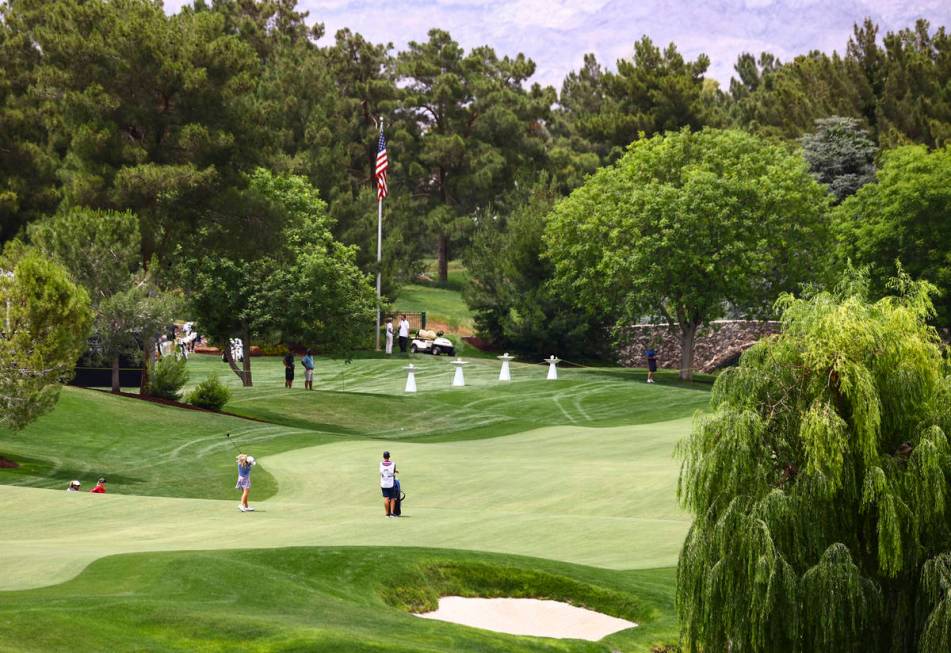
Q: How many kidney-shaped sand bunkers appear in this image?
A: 1